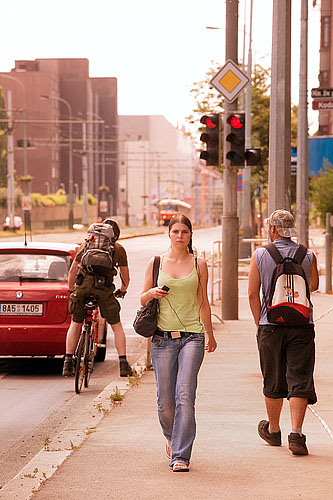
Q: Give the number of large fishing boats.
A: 0